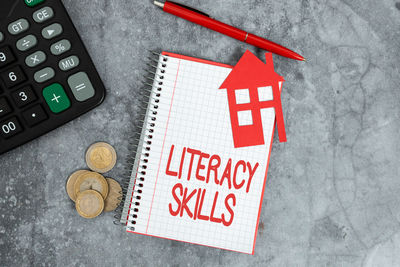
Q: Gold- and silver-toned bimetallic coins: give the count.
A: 3